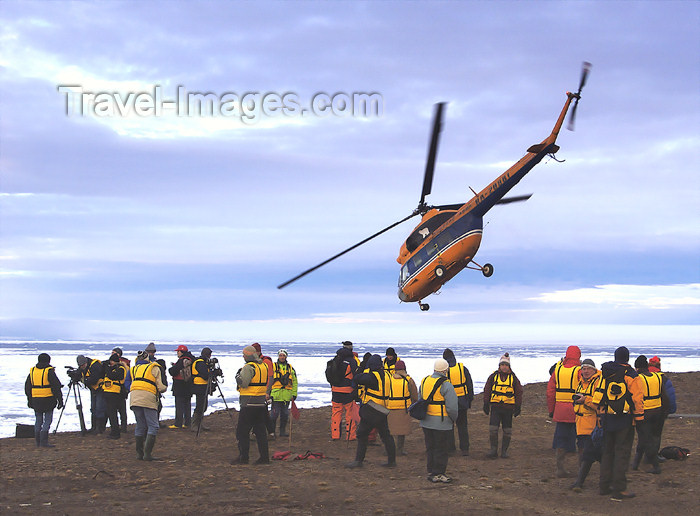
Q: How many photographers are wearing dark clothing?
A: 2